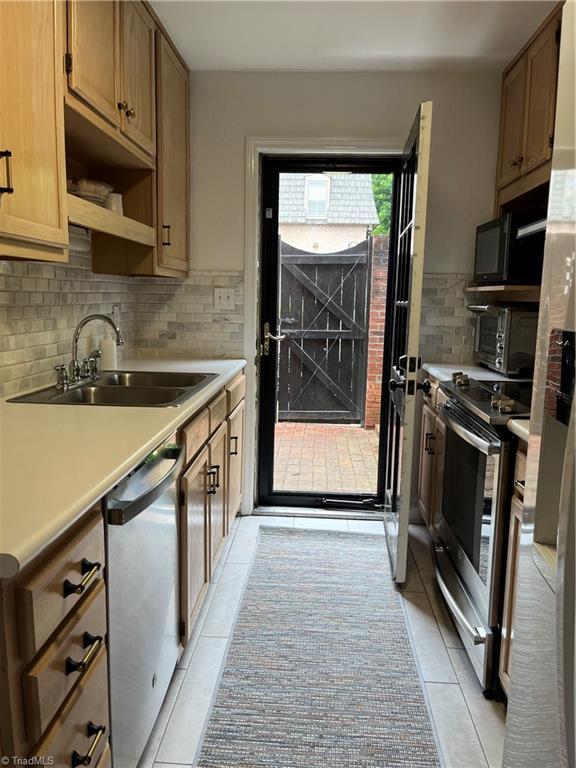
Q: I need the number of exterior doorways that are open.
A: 1